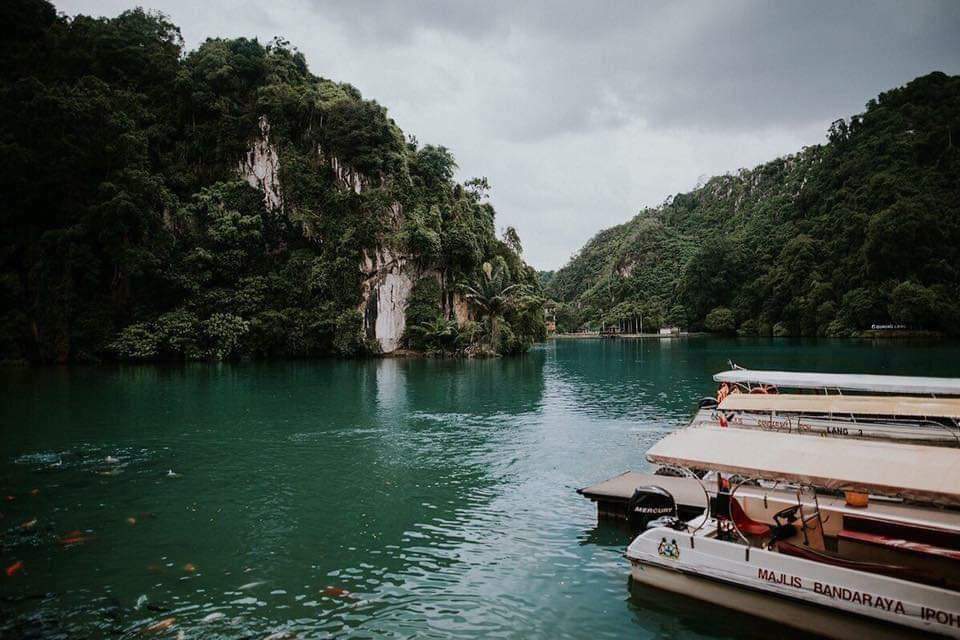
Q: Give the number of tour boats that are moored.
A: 3